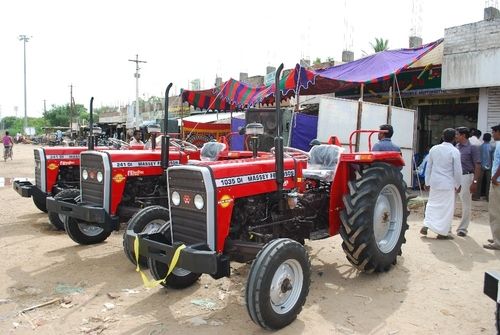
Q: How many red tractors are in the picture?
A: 3